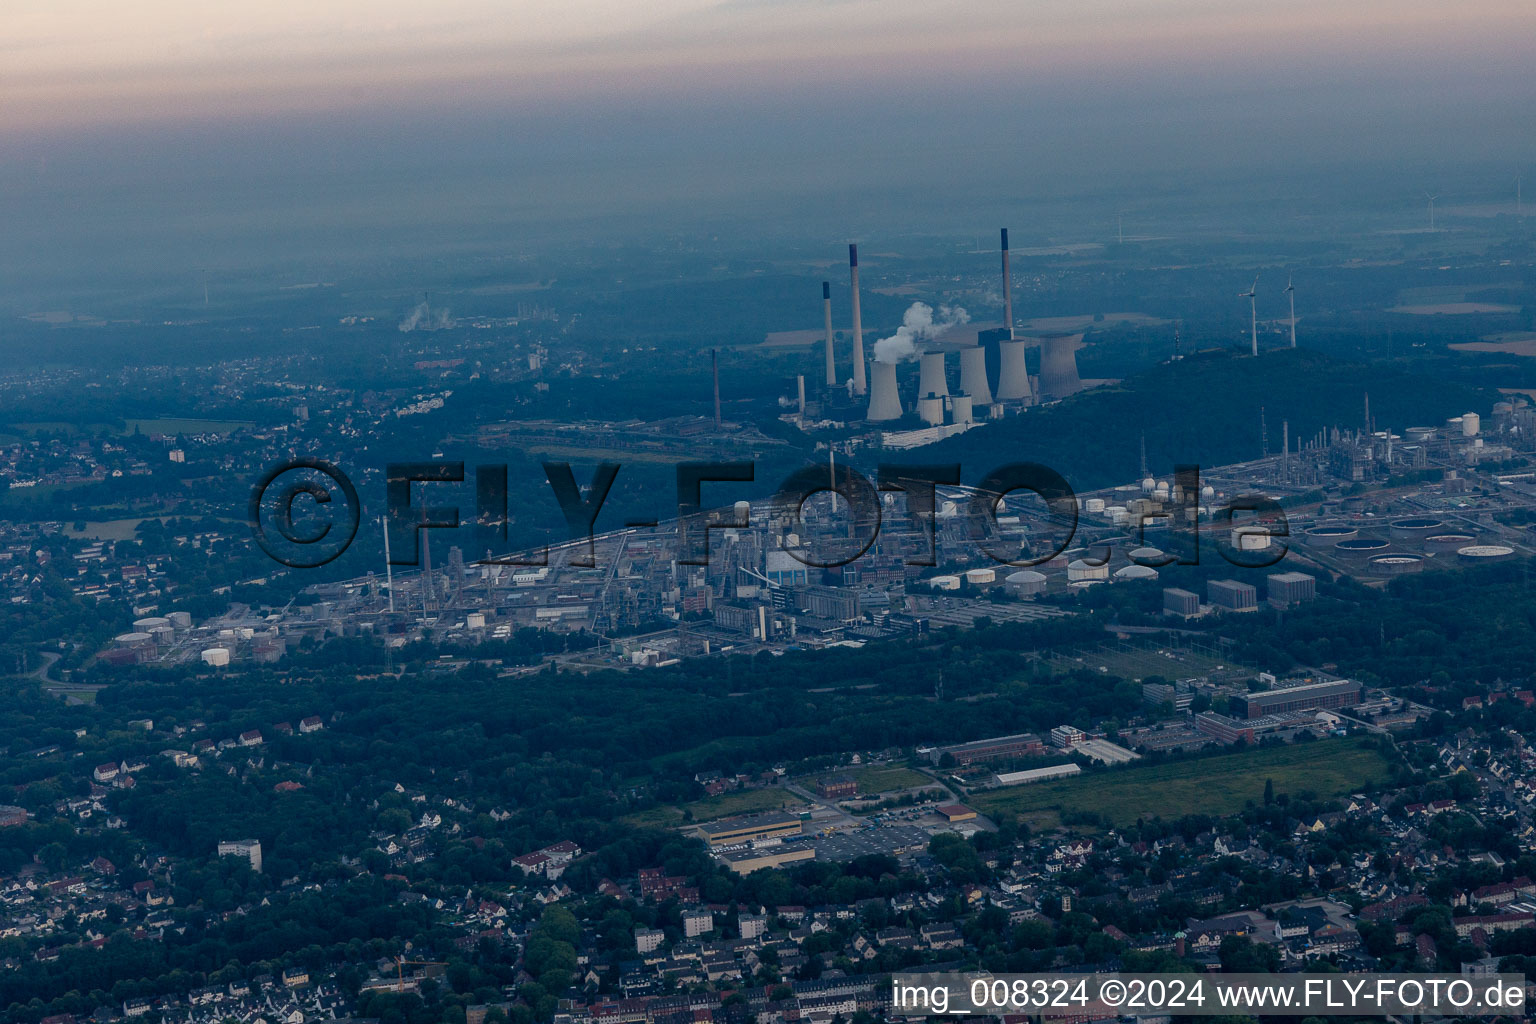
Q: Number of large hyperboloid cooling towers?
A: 5